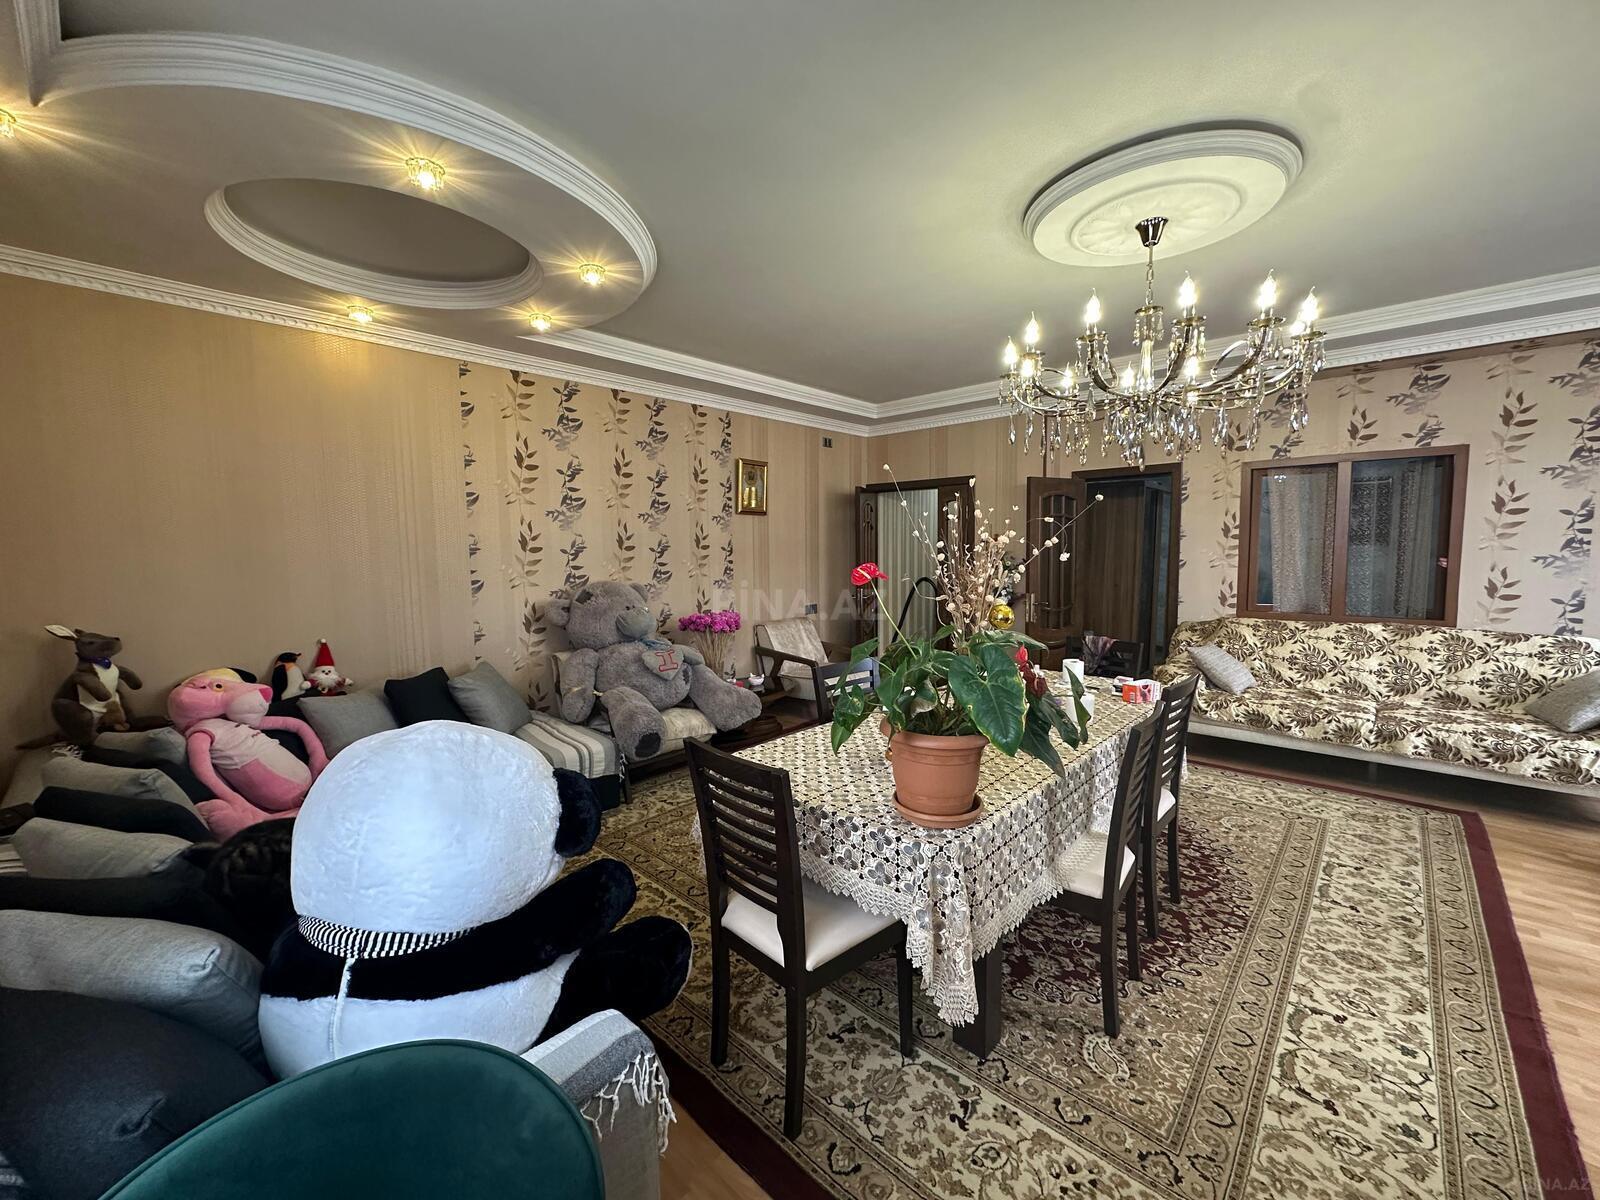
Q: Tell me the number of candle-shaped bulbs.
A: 11